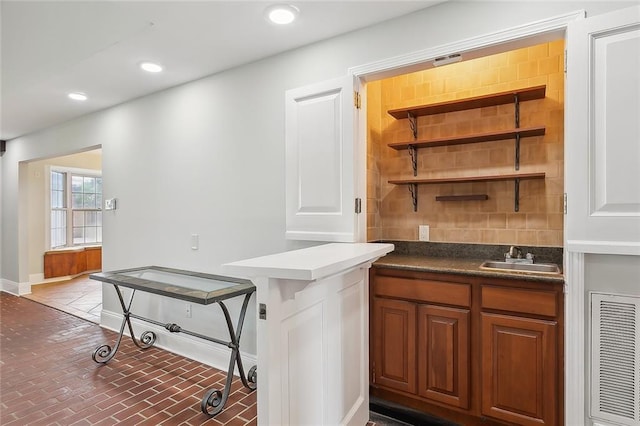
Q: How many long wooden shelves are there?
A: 3